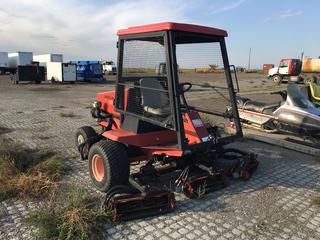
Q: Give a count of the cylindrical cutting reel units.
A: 3